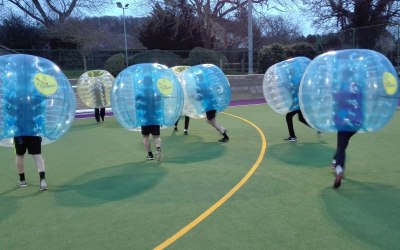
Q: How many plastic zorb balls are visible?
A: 7